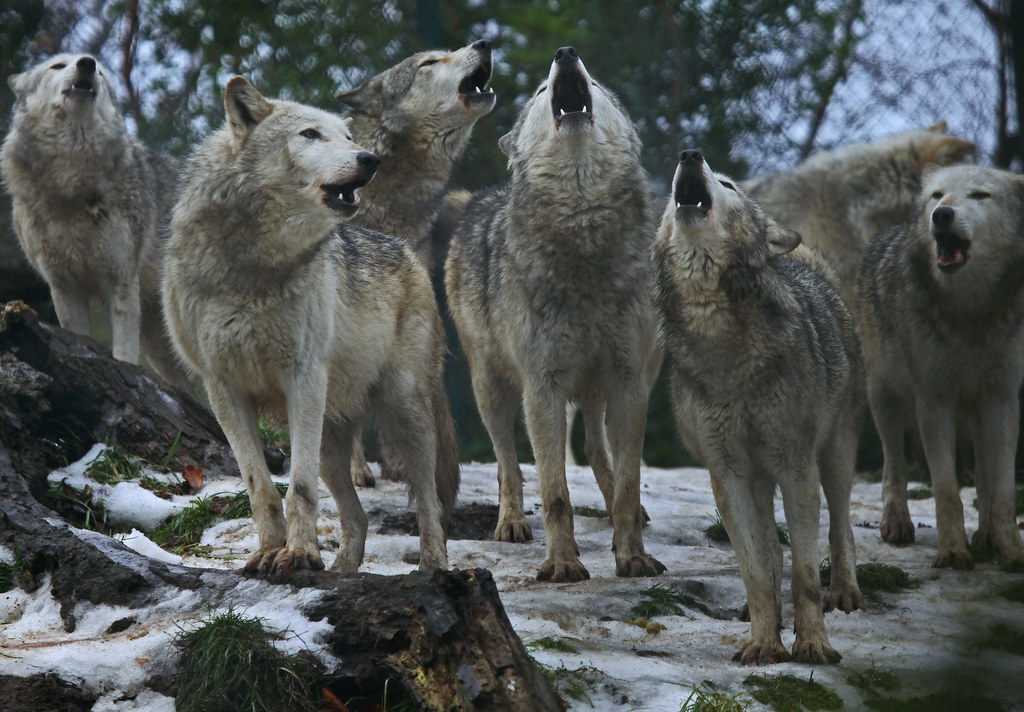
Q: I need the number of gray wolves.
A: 7